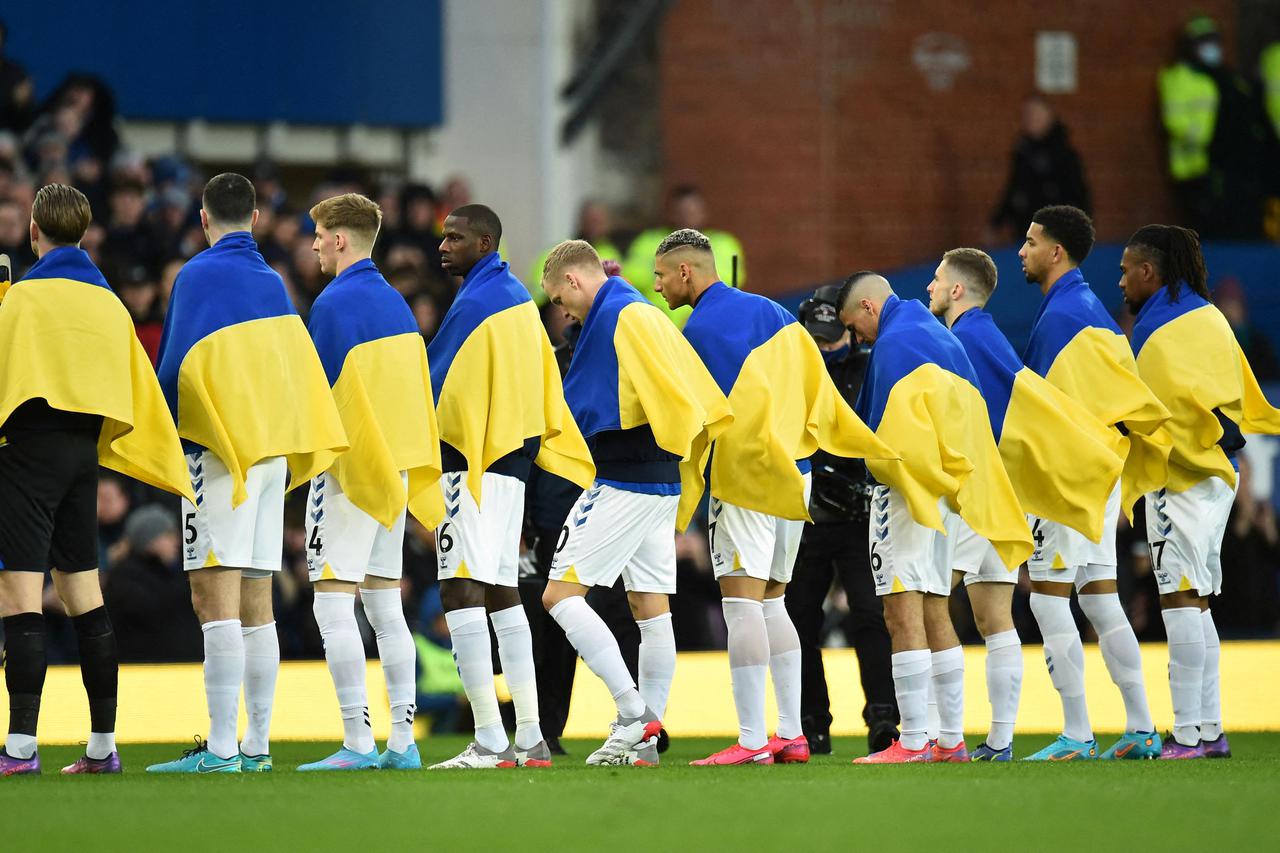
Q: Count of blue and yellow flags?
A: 10